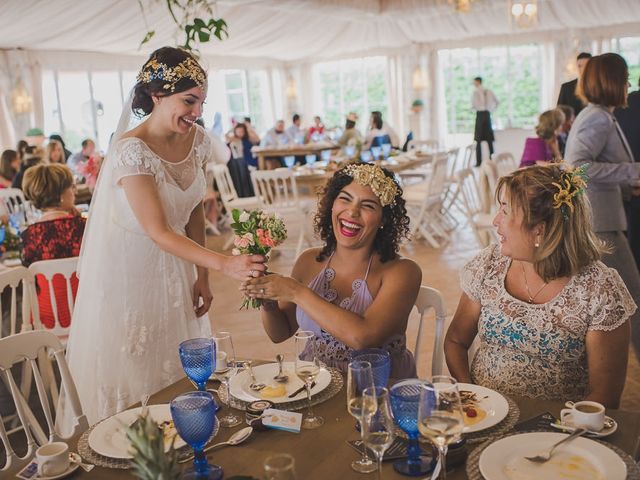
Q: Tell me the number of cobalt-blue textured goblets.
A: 4